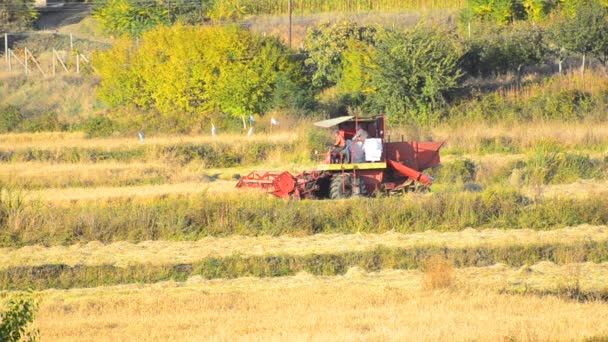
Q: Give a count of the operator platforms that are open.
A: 1